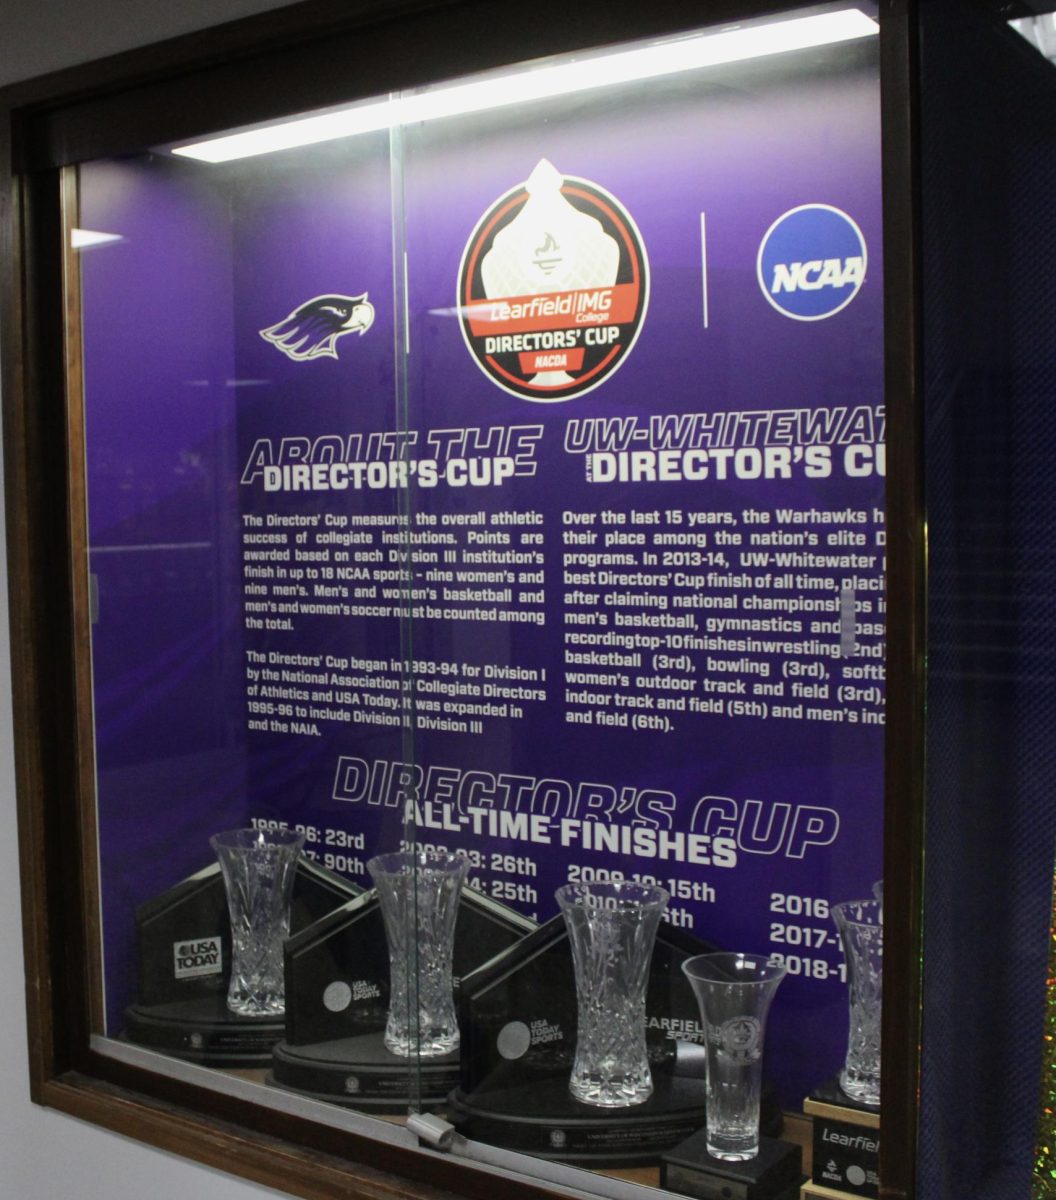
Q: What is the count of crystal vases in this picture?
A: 5